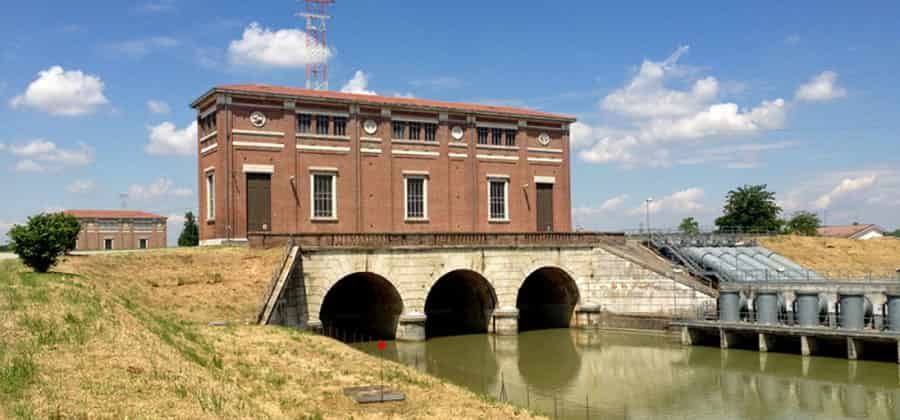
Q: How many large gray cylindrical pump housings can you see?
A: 5